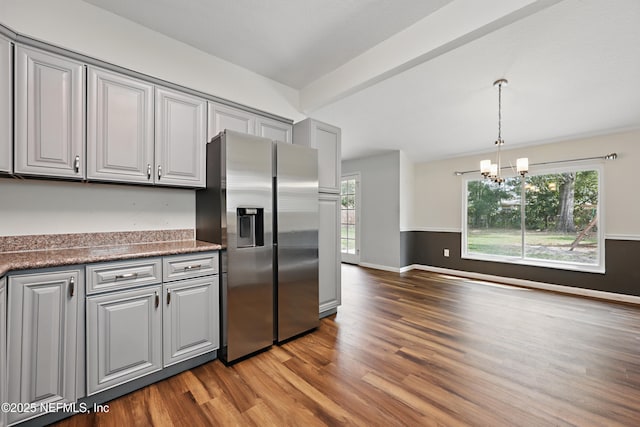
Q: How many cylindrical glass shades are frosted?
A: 3